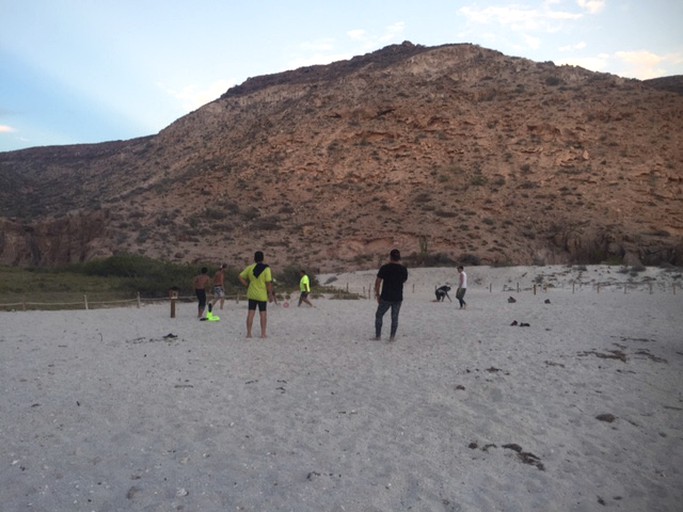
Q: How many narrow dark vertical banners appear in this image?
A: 0